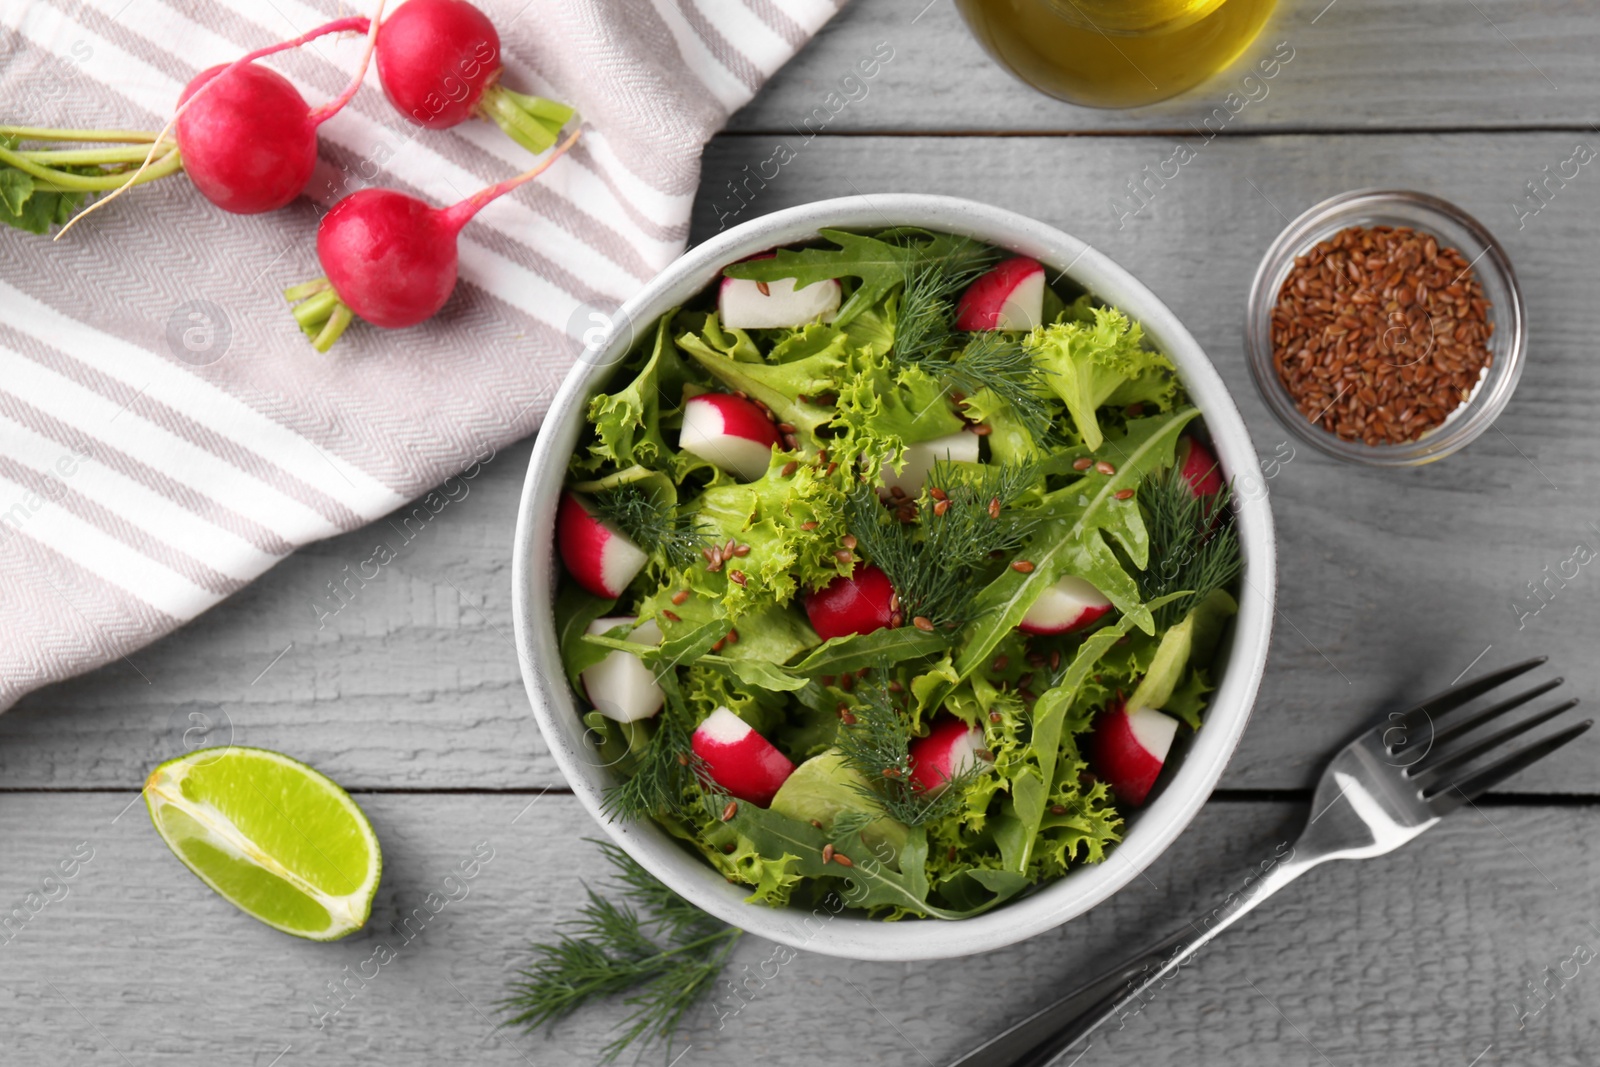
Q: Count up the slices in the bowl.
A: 12